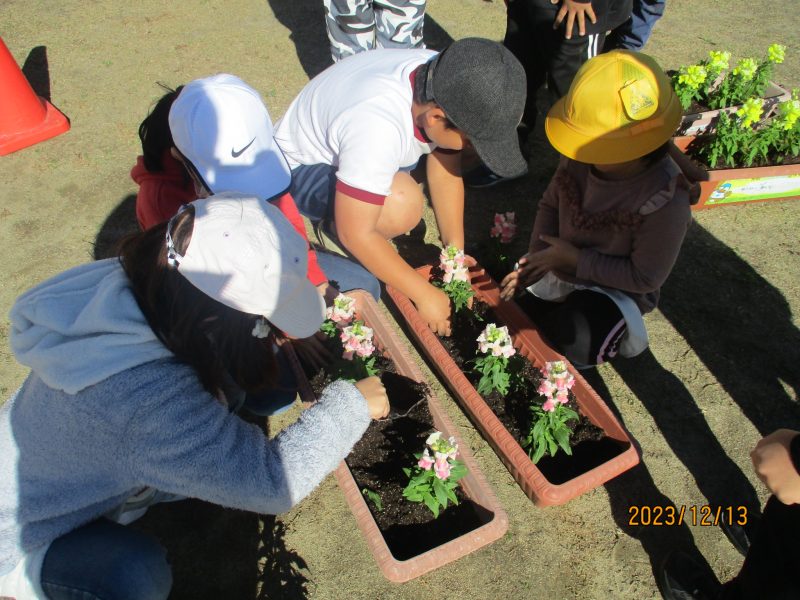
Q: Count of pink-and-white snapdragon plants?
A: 7